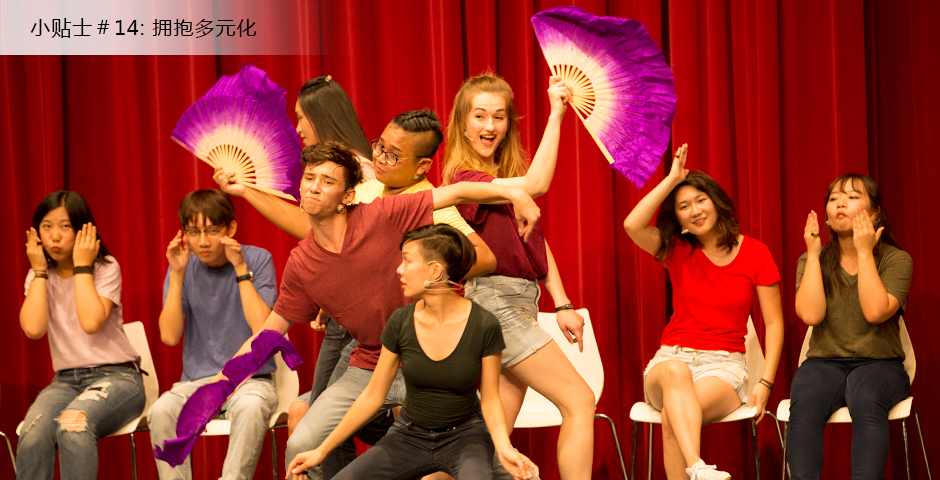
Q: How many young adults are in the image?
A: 9